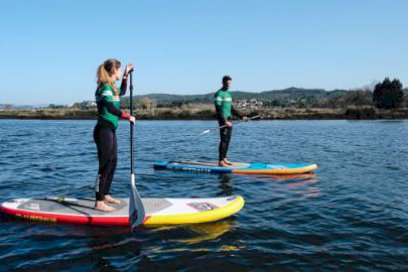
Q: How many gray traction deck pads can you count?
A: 2